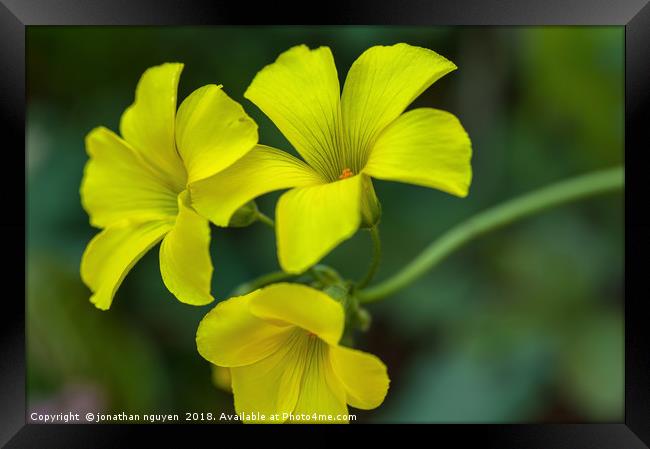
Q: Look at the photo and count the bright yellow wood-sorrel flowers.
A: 3